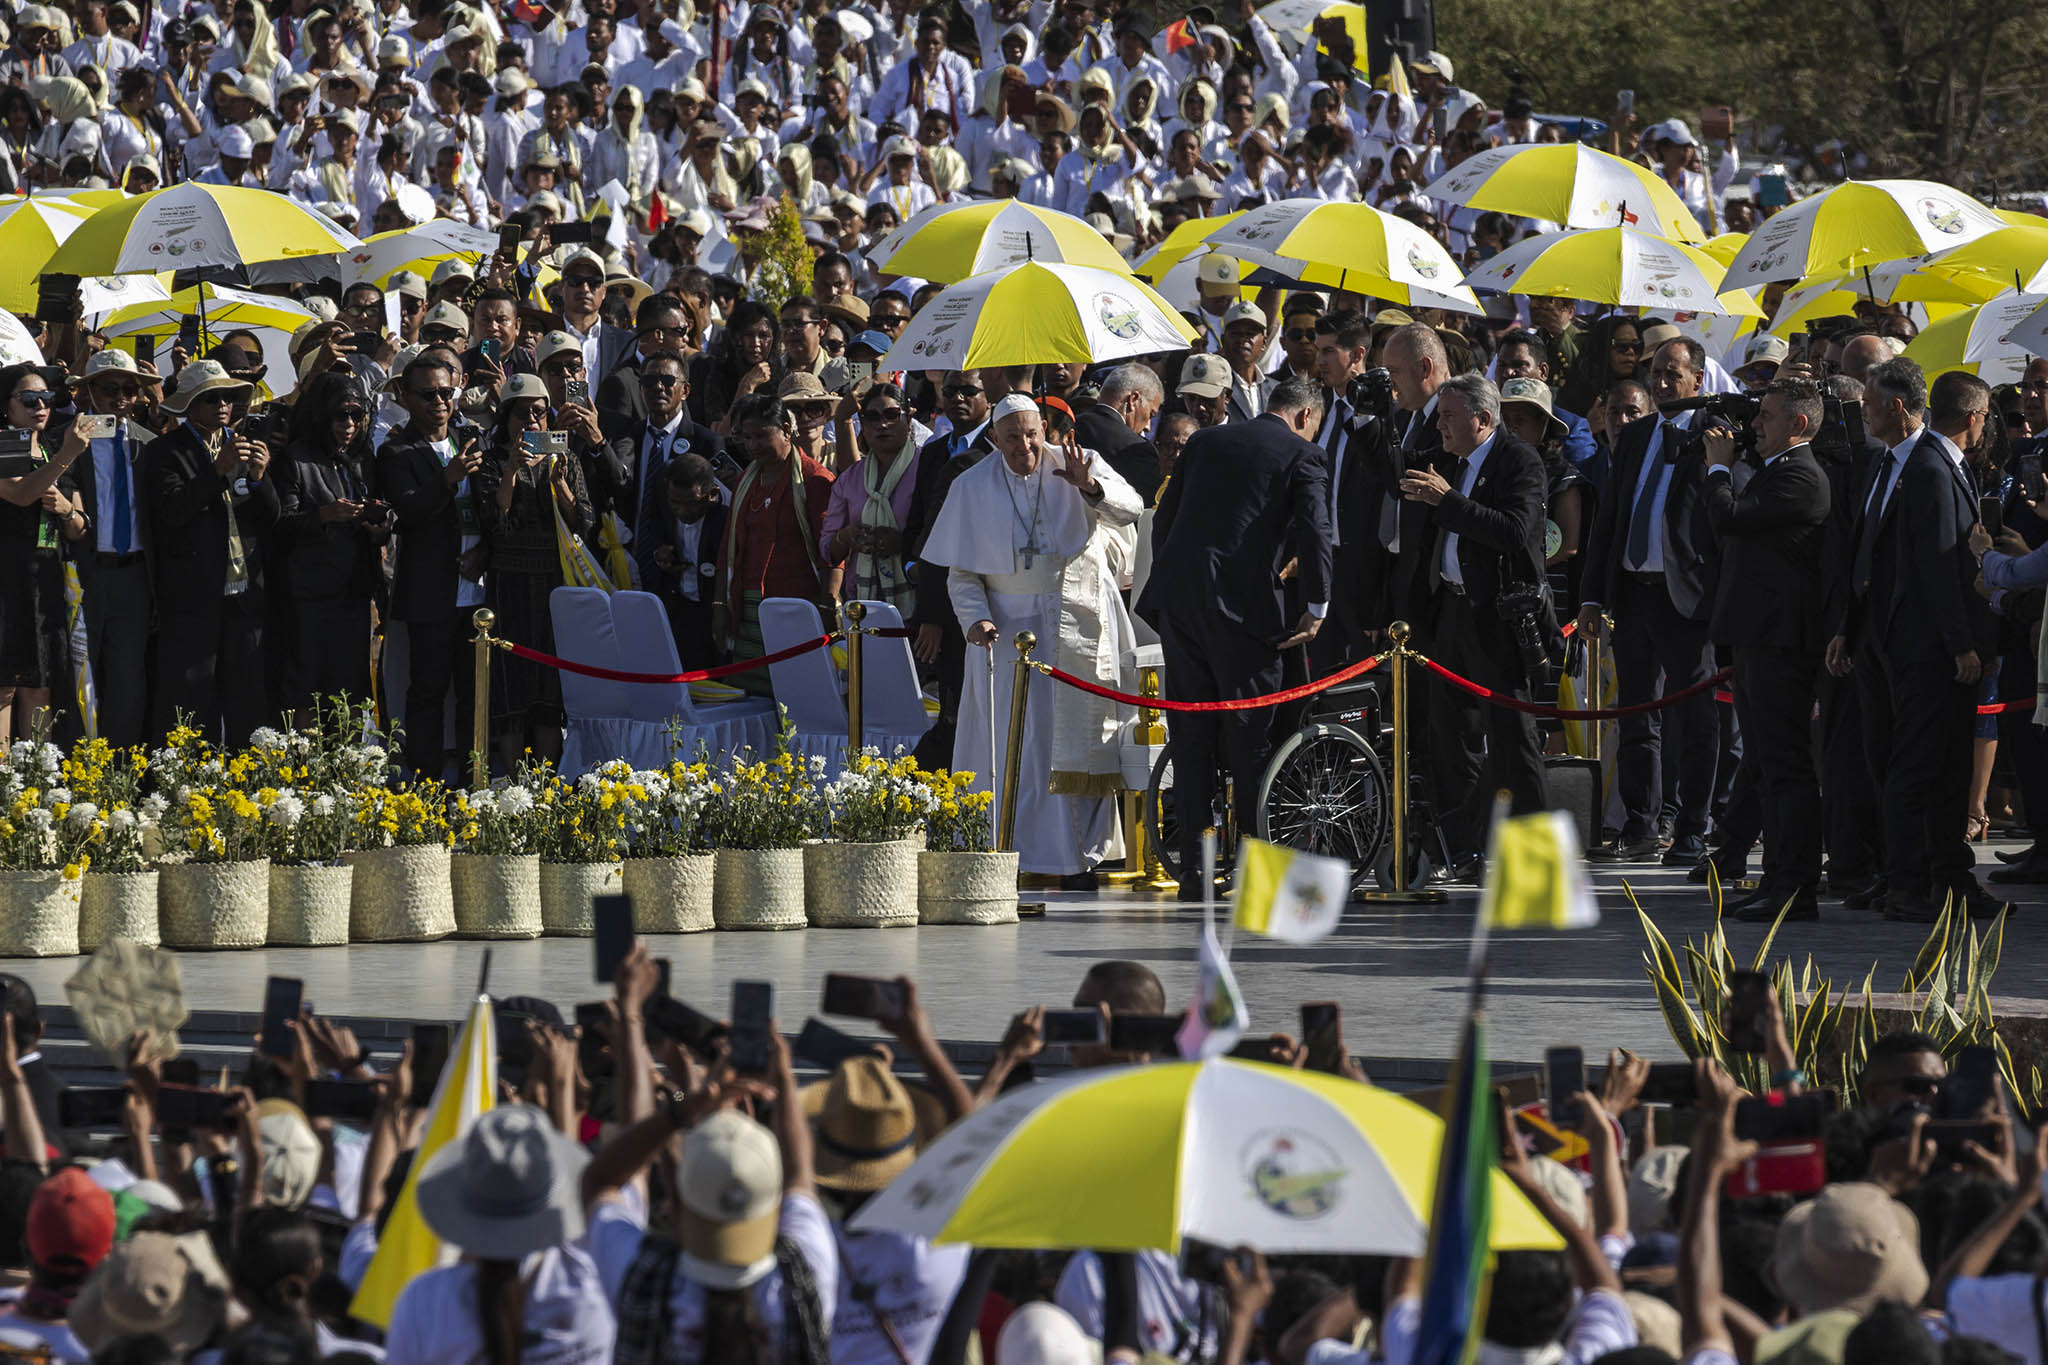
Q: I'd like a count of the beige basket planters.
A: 11